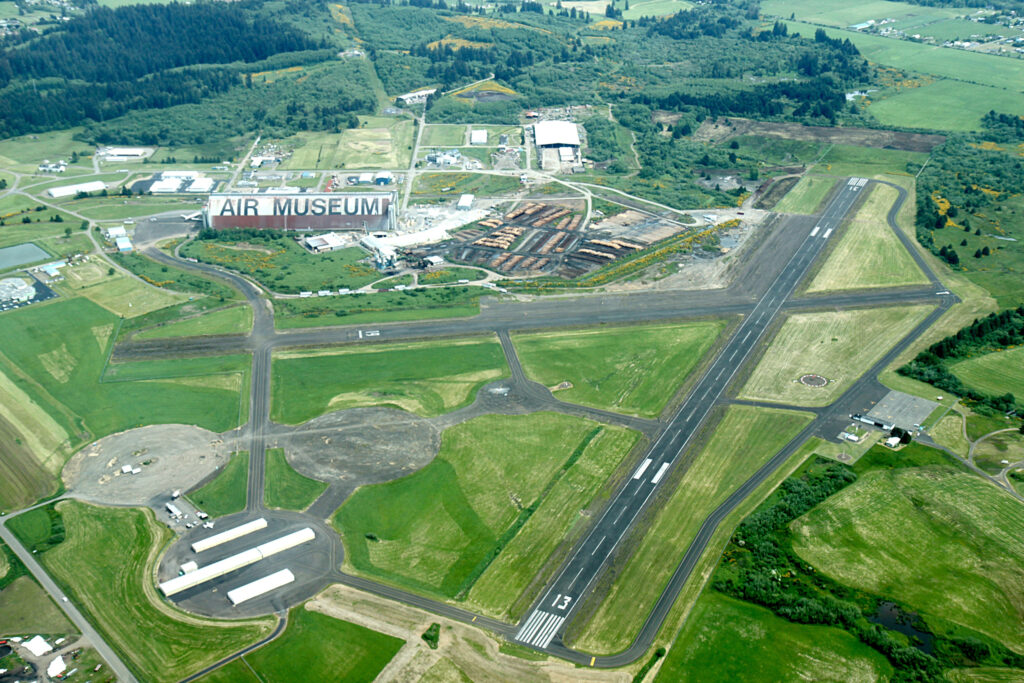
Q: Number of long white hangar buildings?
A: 3